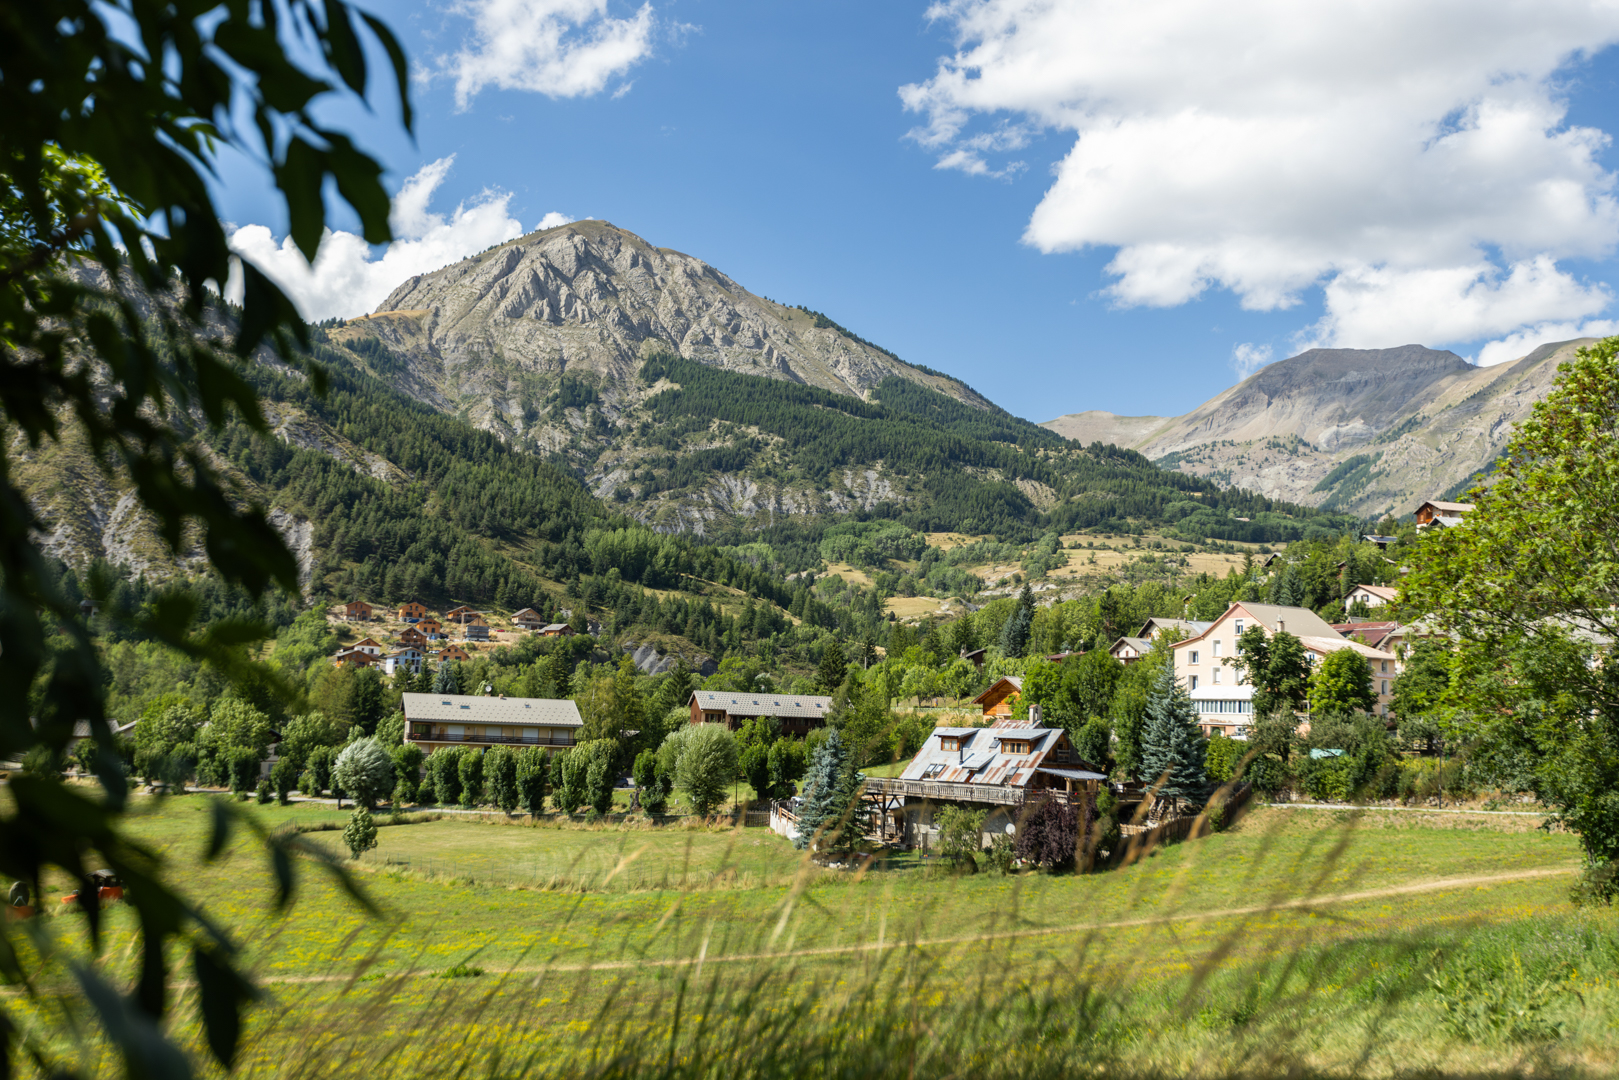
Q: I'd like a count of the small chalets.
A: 12